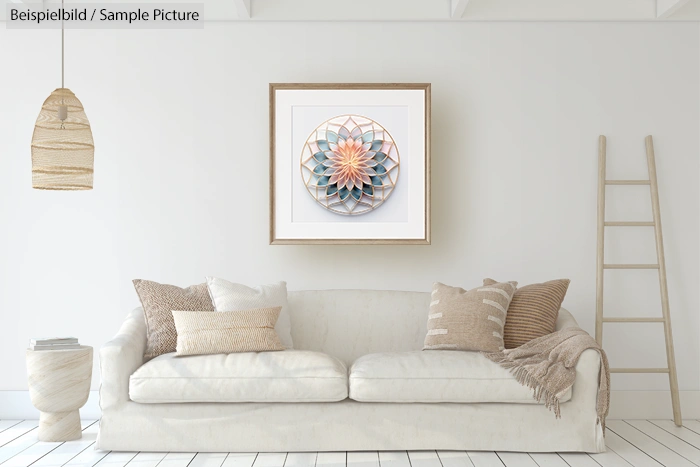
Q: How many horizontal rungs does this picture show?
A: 5